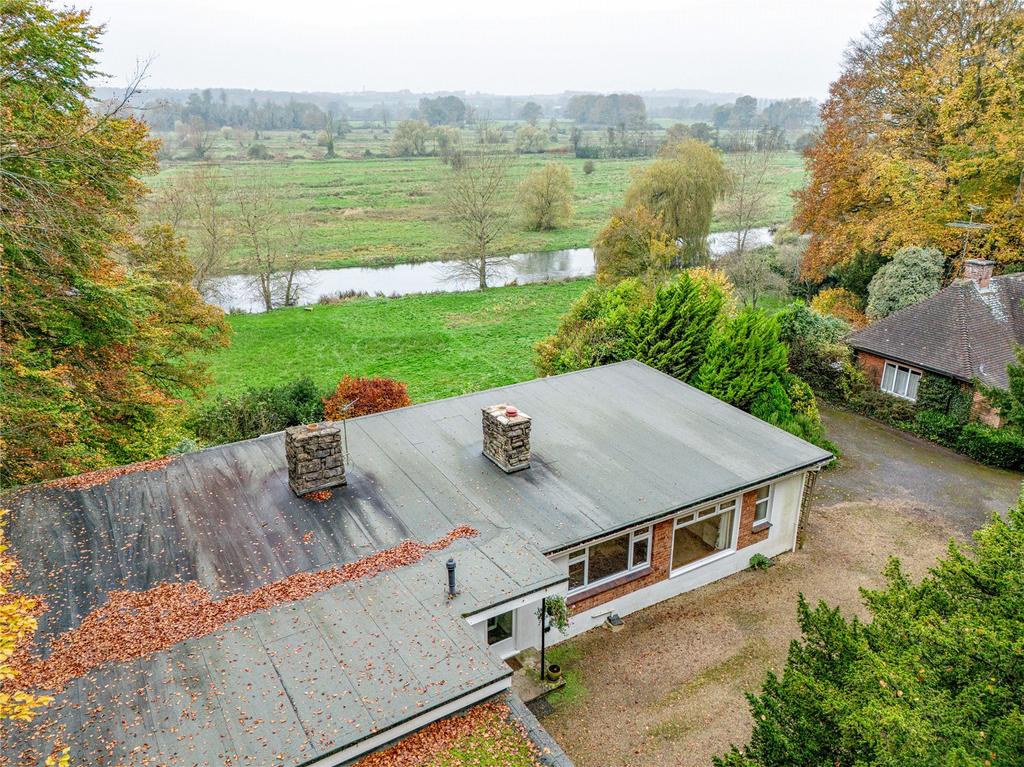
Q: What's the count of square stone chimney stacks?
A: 2